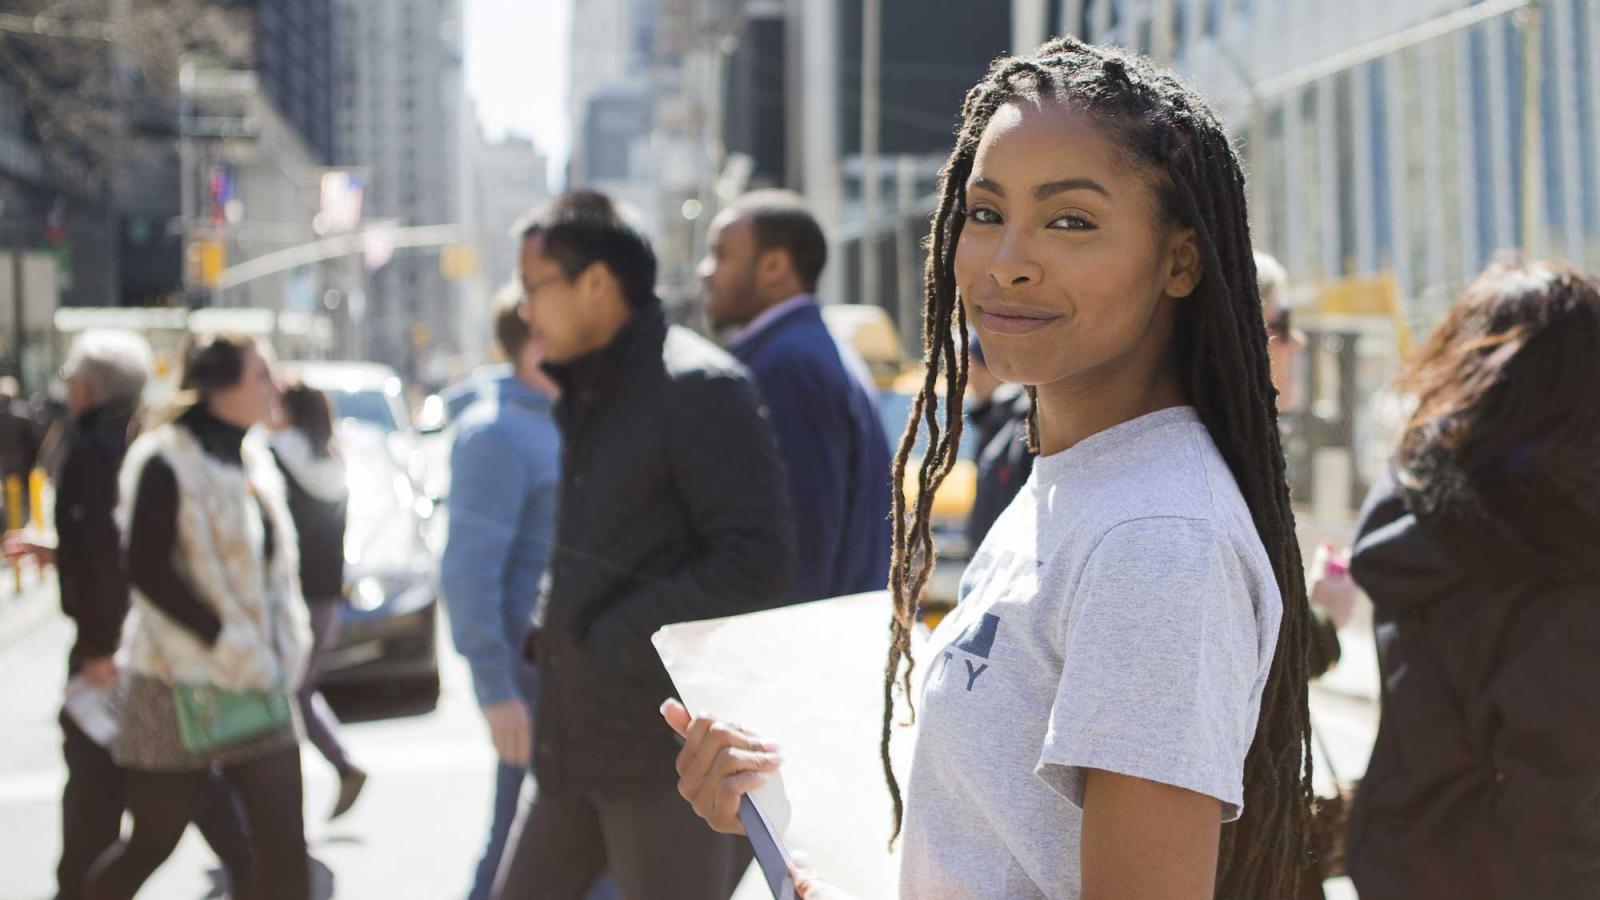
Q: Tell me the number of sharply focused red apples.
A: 0